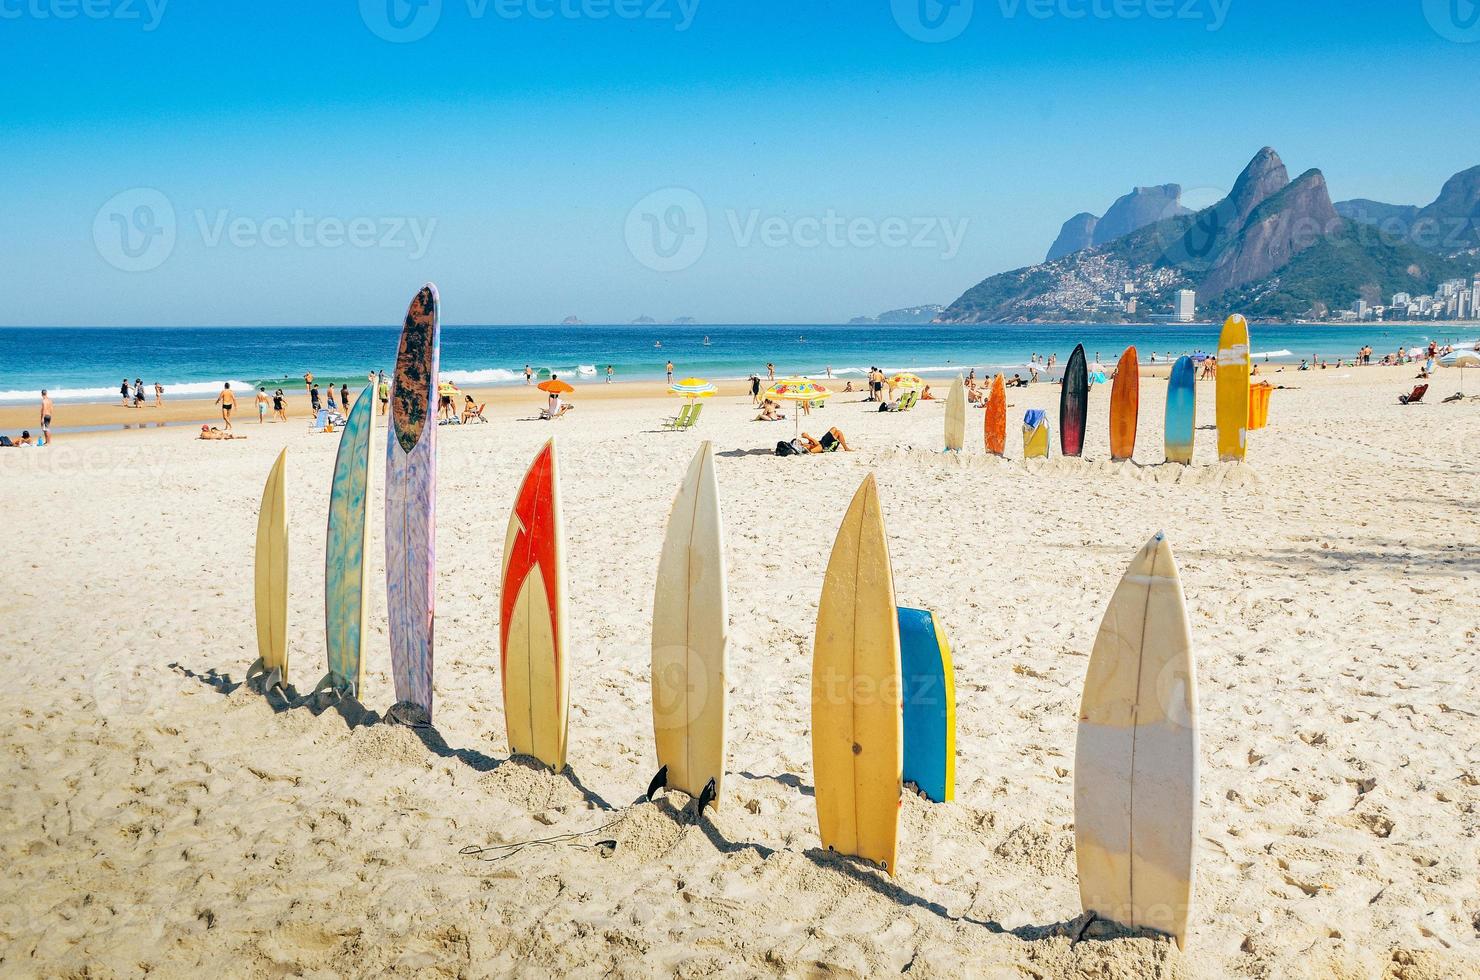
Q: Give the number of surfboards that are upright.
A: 15